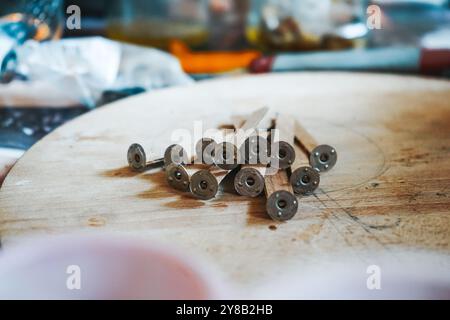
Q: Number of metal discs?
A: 12